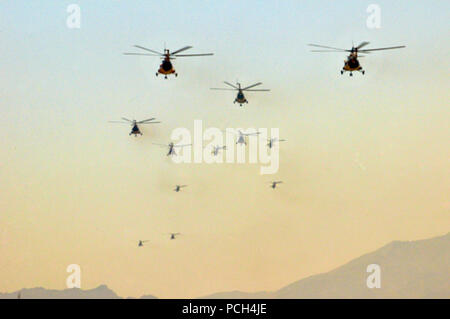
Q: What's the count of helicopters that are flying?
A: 12